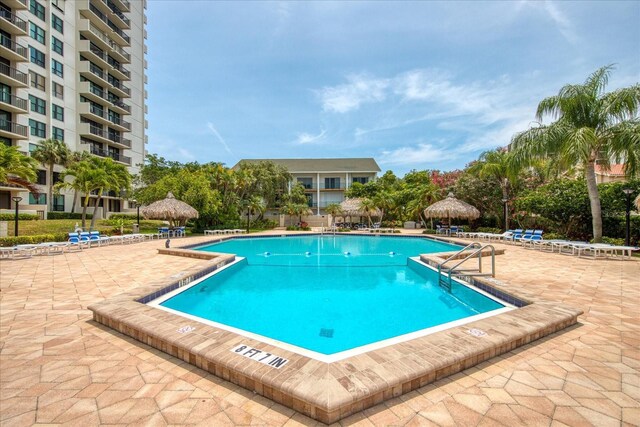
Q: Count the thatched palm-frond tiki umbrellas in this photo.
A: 3